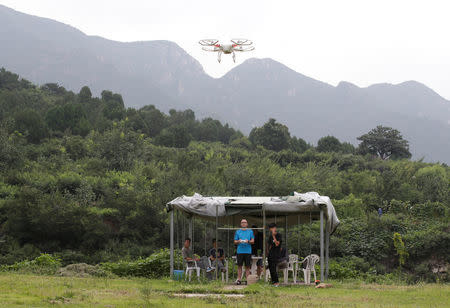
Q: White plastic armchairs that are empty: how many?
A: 2